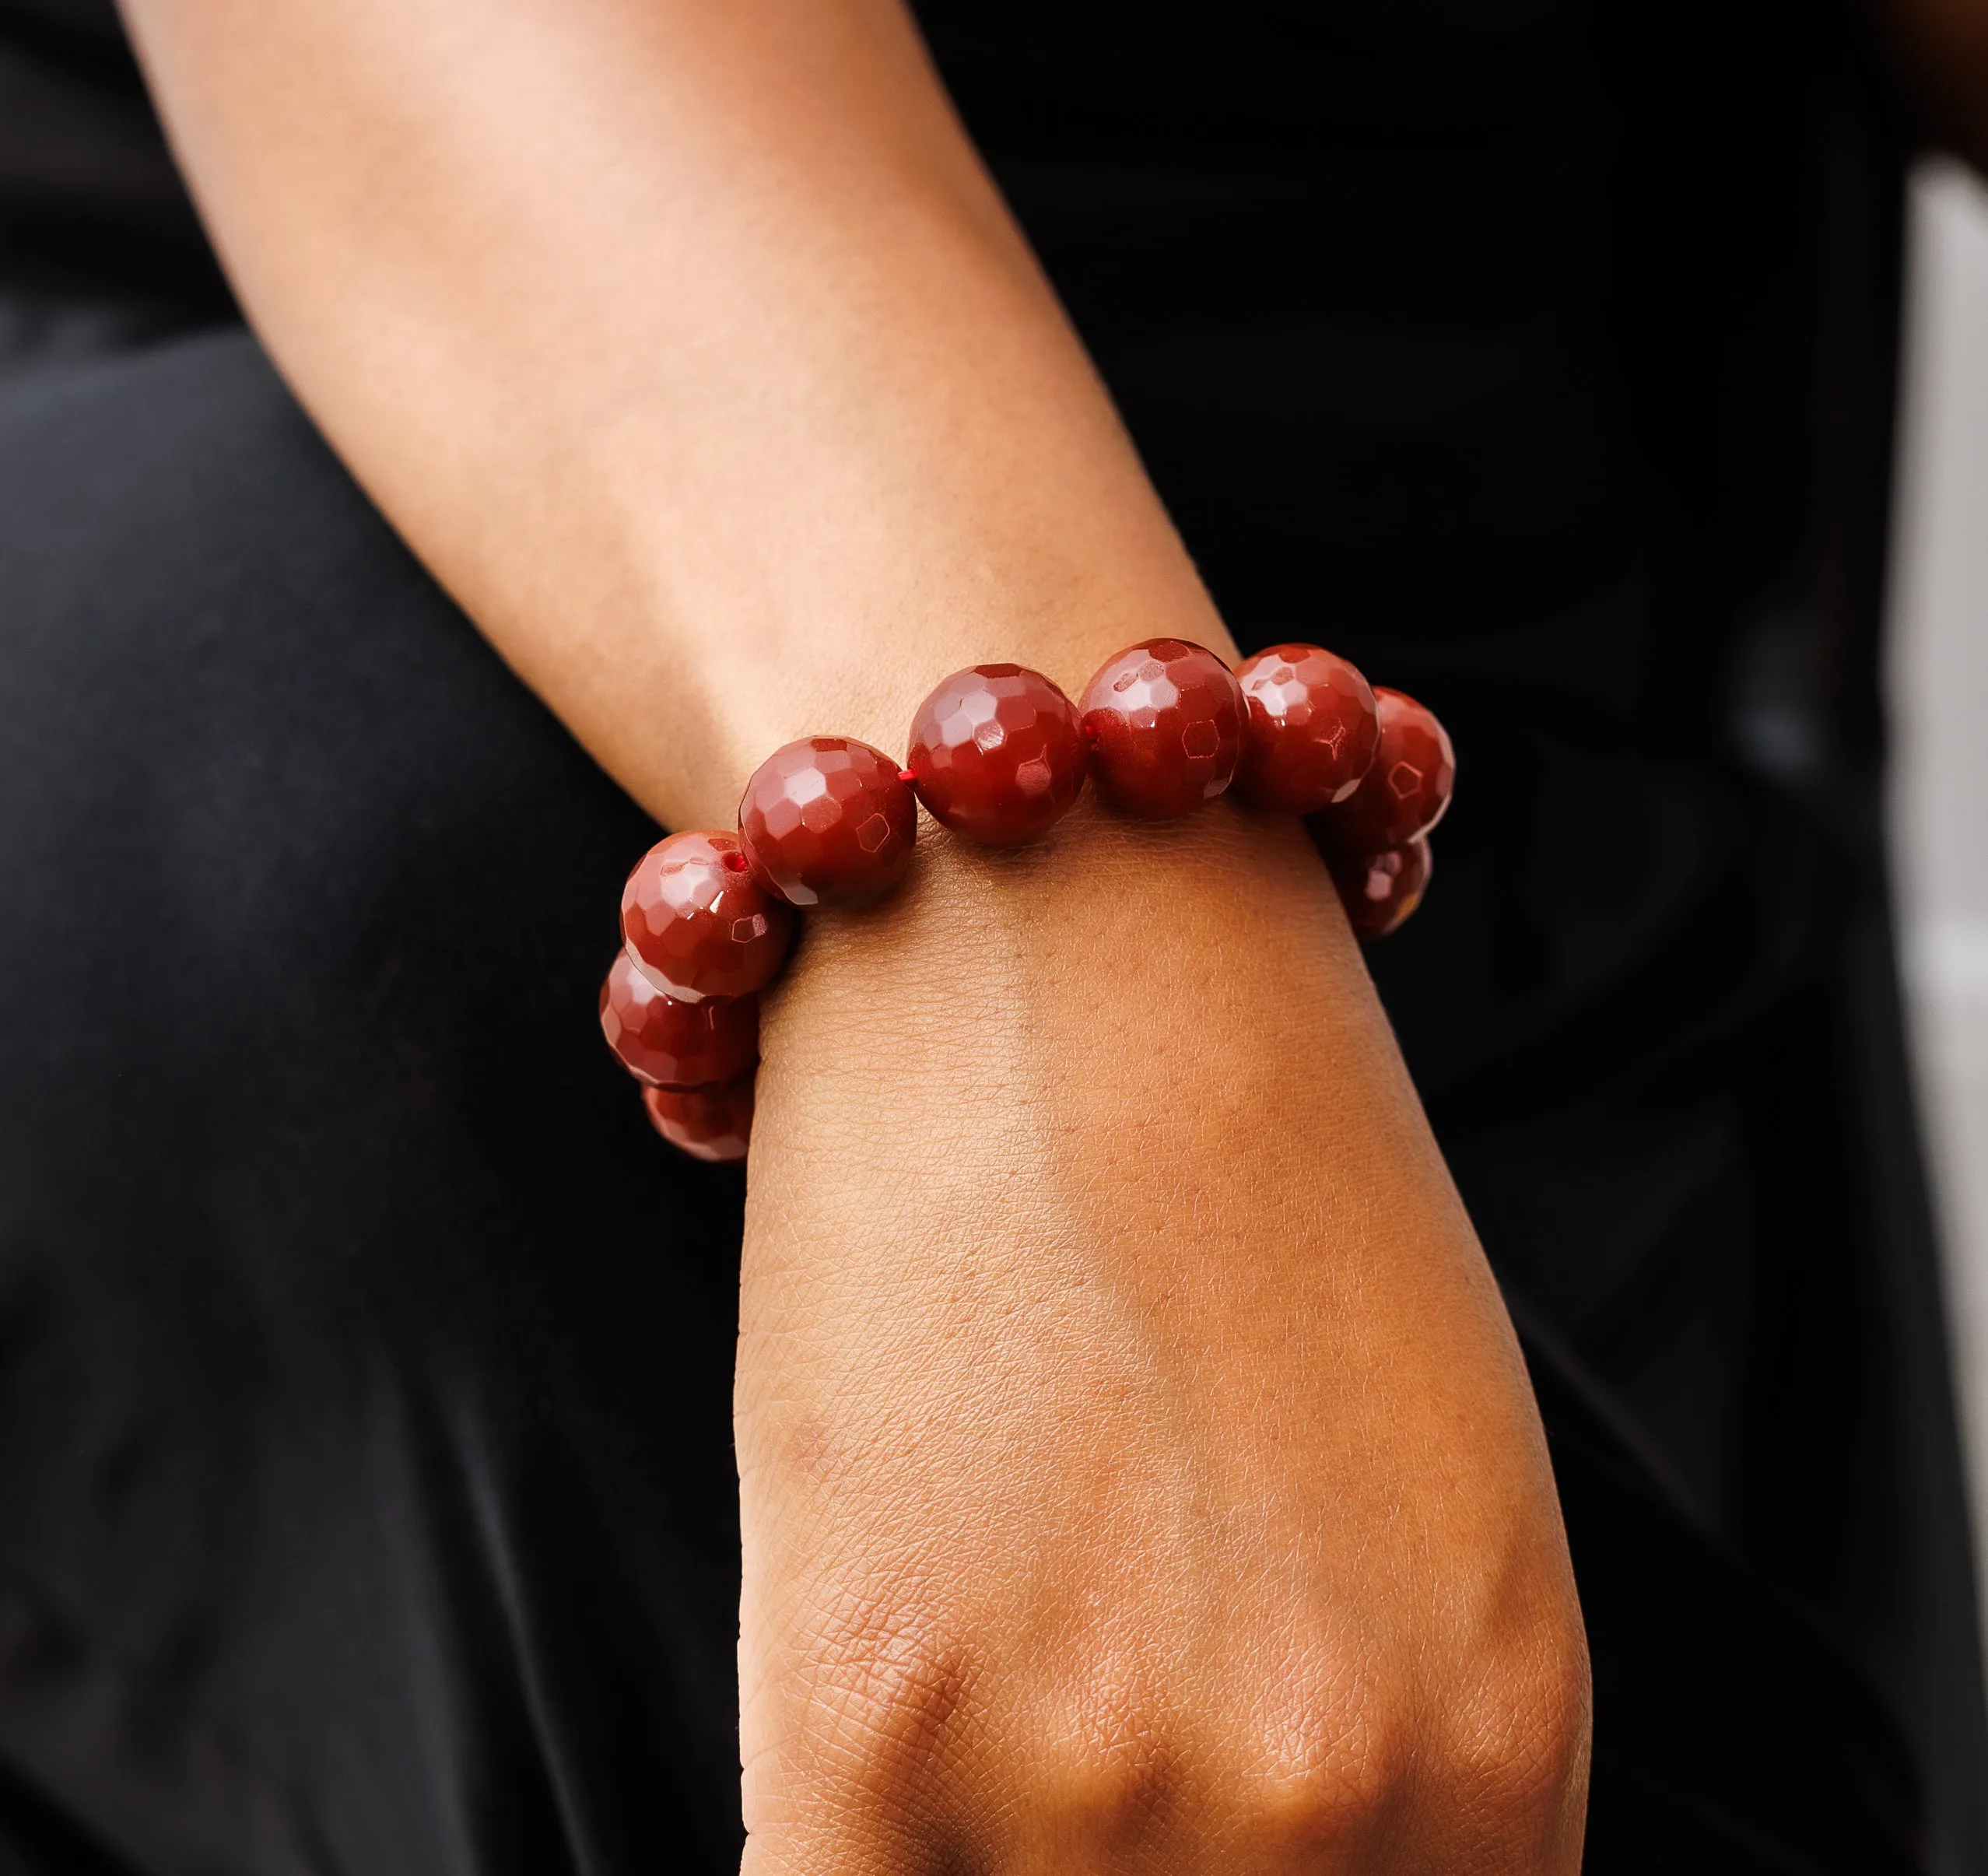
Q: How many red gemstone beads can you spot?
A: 9